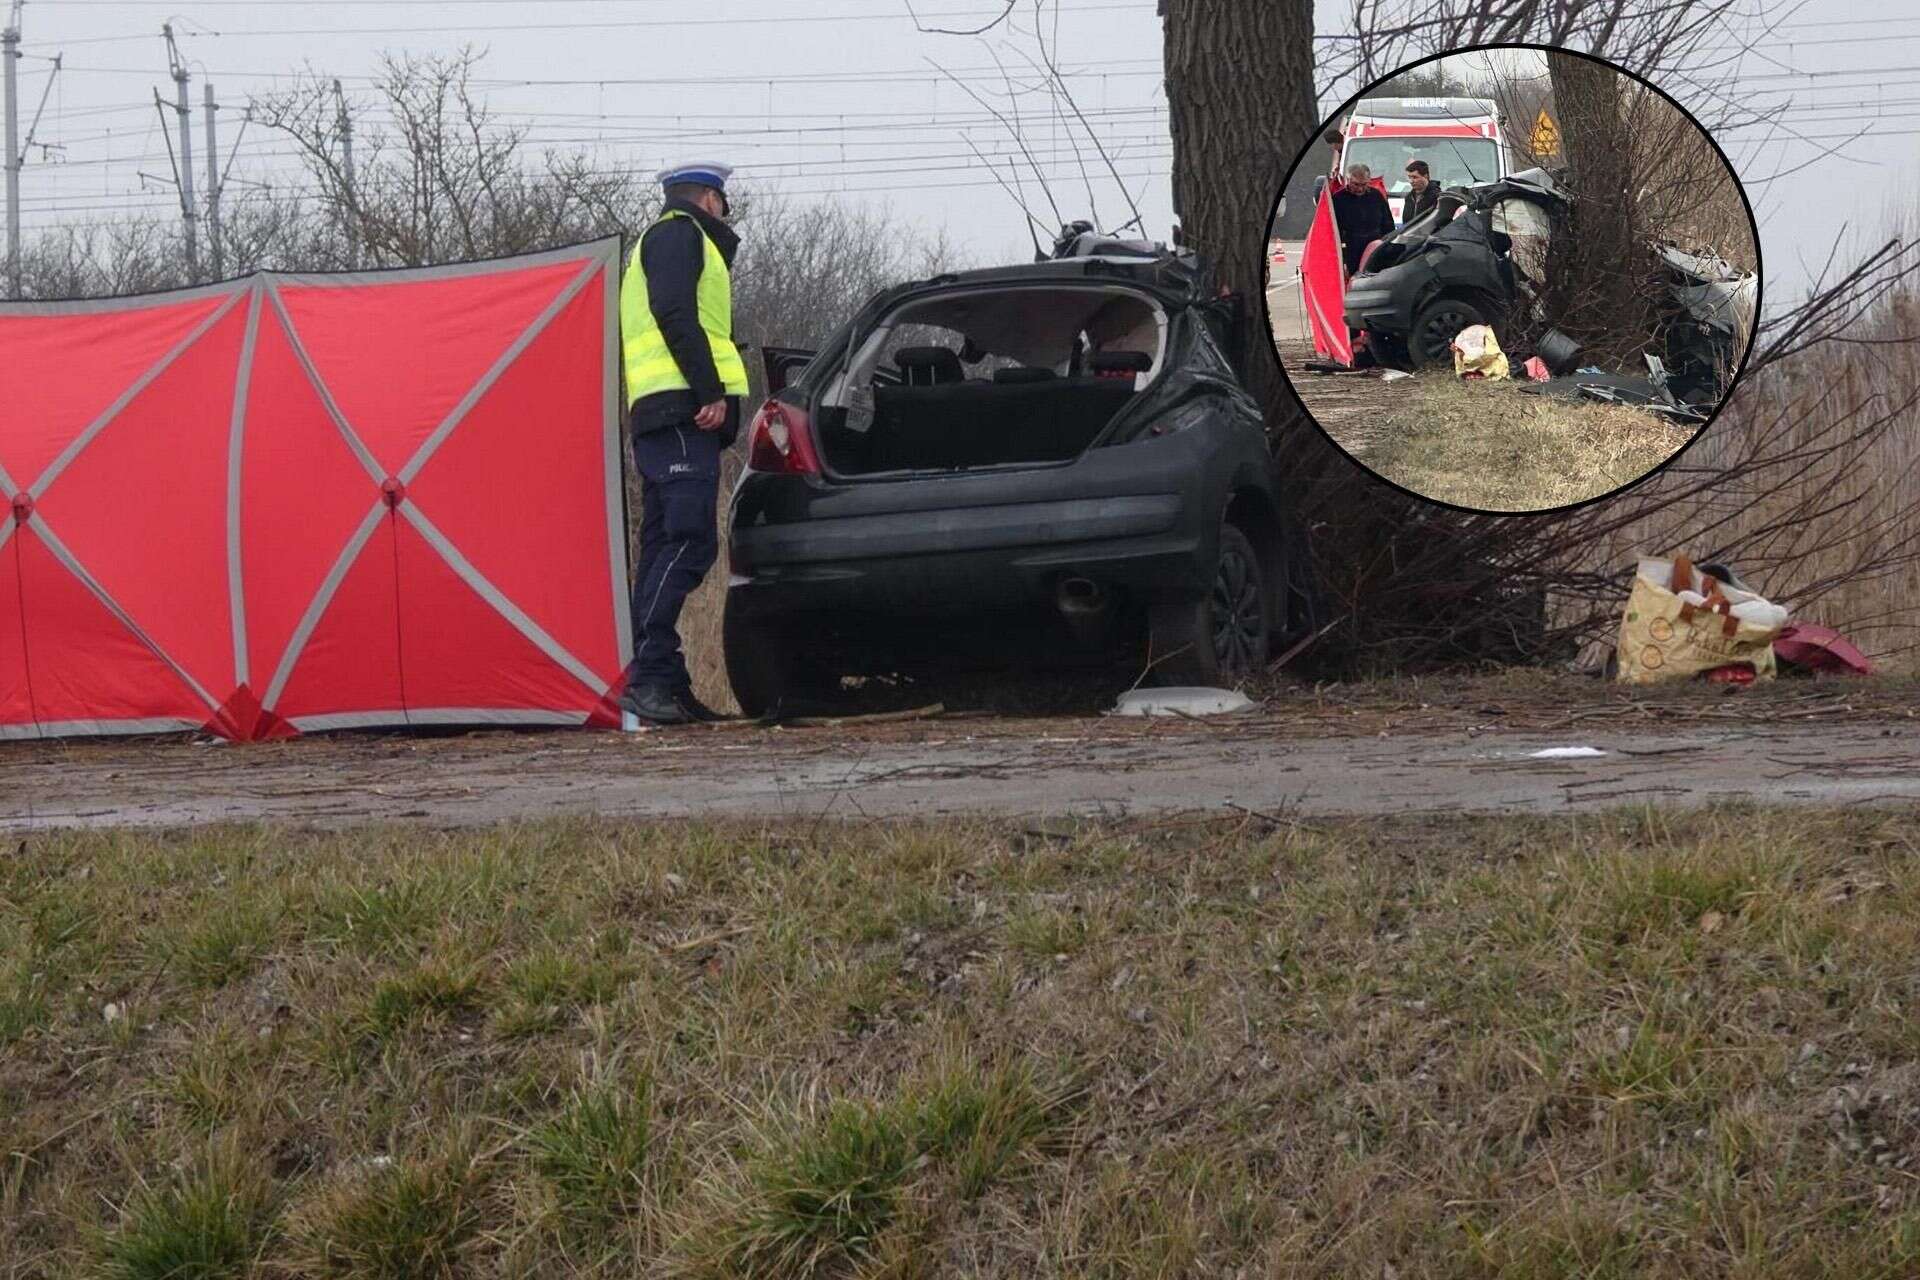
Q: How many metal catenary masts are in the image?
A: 4